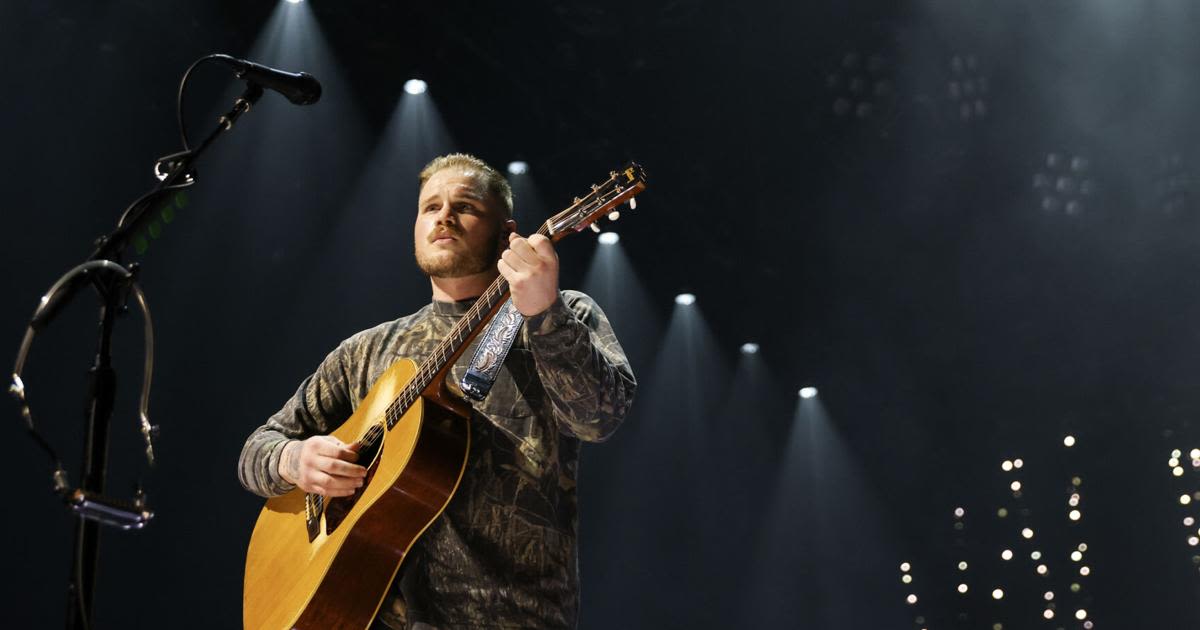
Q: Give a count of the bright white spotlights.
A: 7